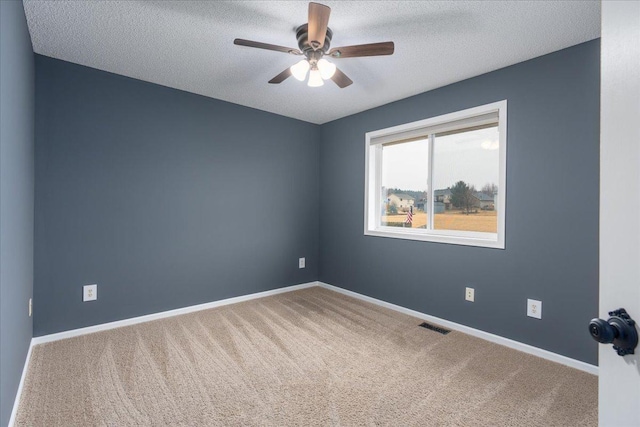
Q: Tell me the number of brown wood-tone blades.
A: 5